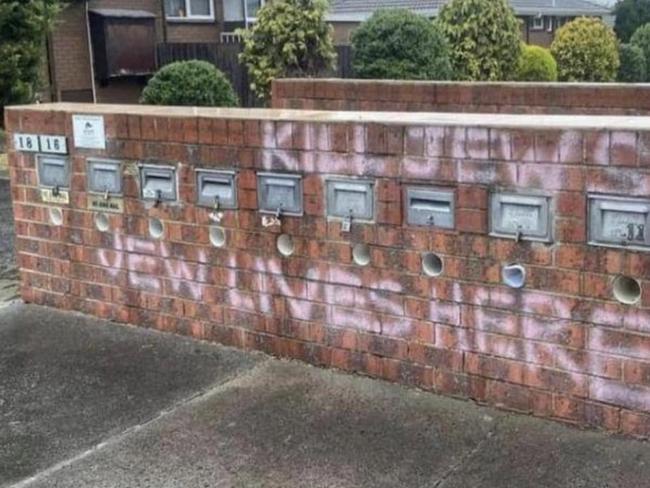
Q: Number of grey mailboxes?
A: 9